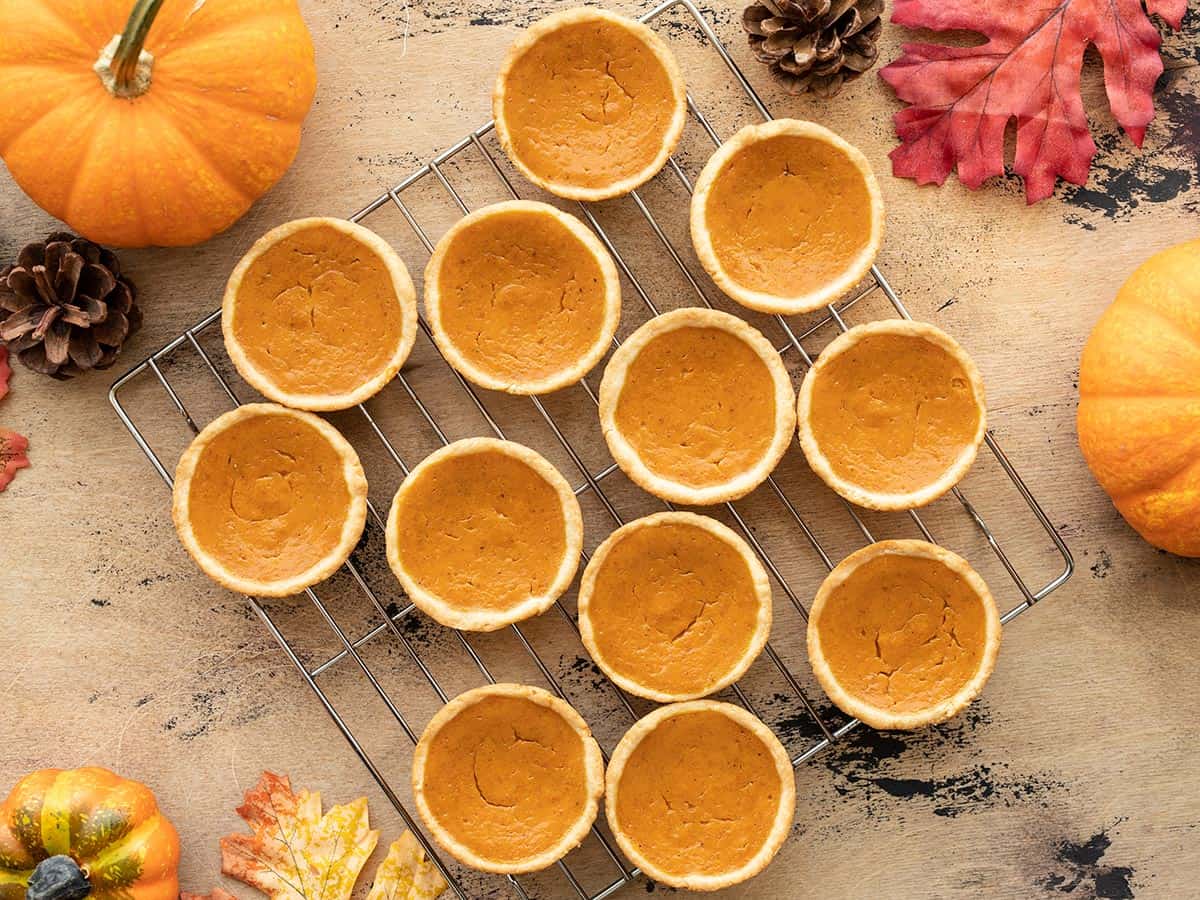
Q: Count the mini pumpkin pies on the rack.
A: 12